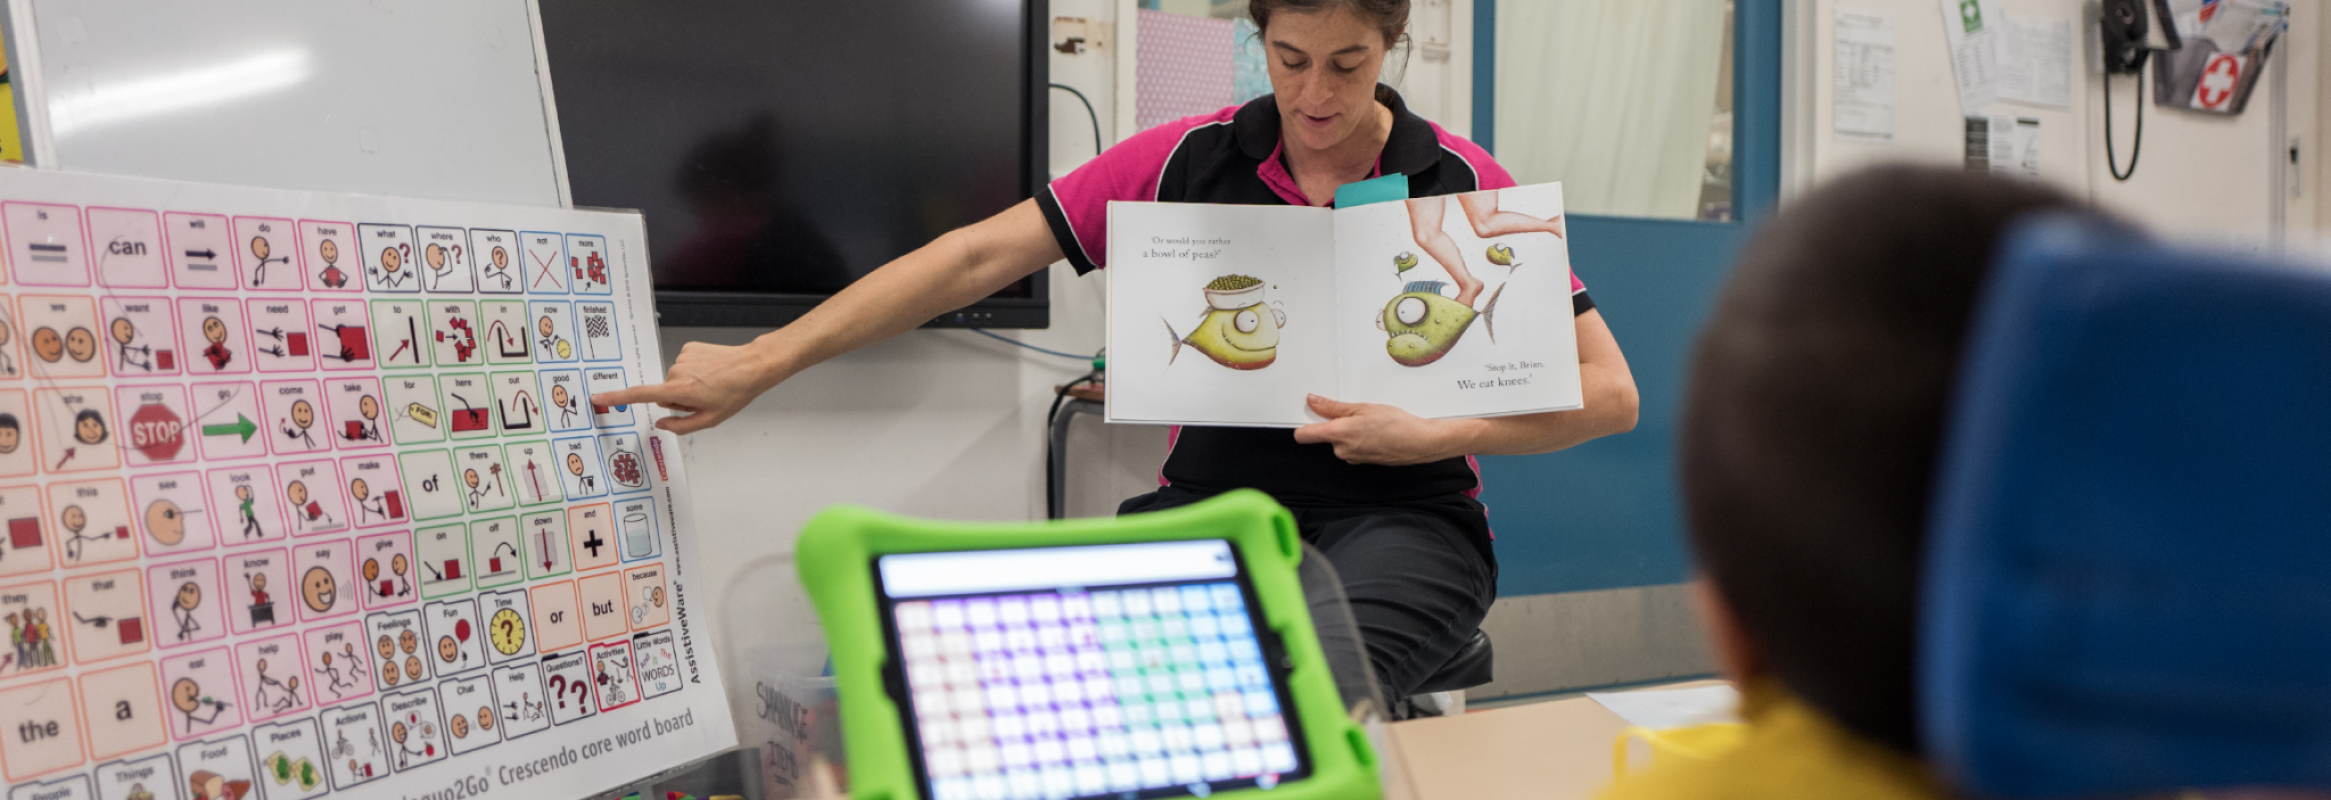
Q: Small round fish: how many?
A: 2